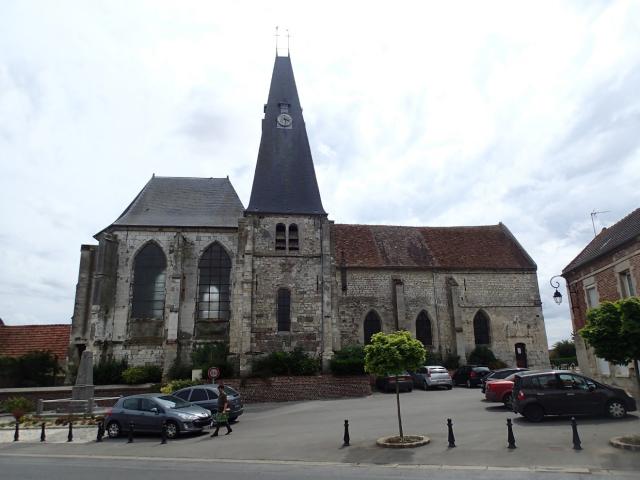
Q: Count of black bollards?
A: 10